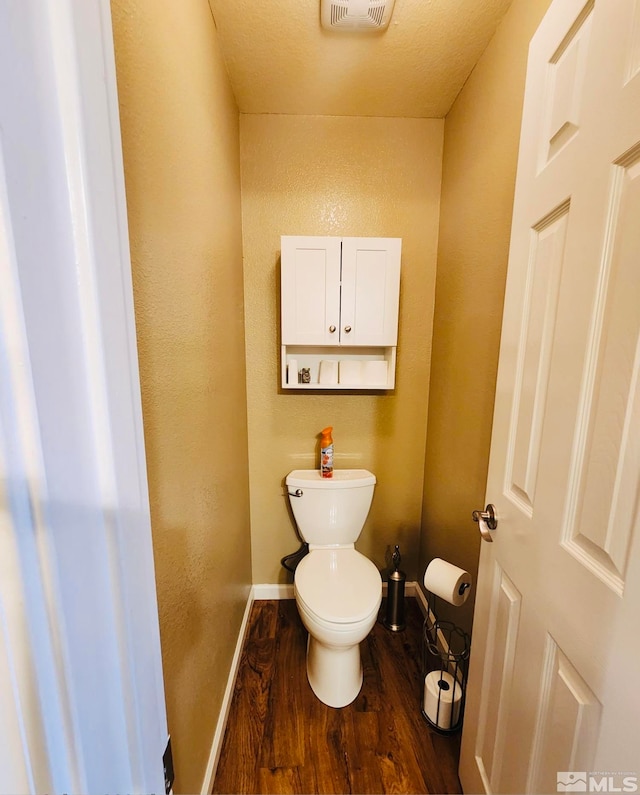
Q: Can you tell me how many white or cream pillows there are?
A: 0